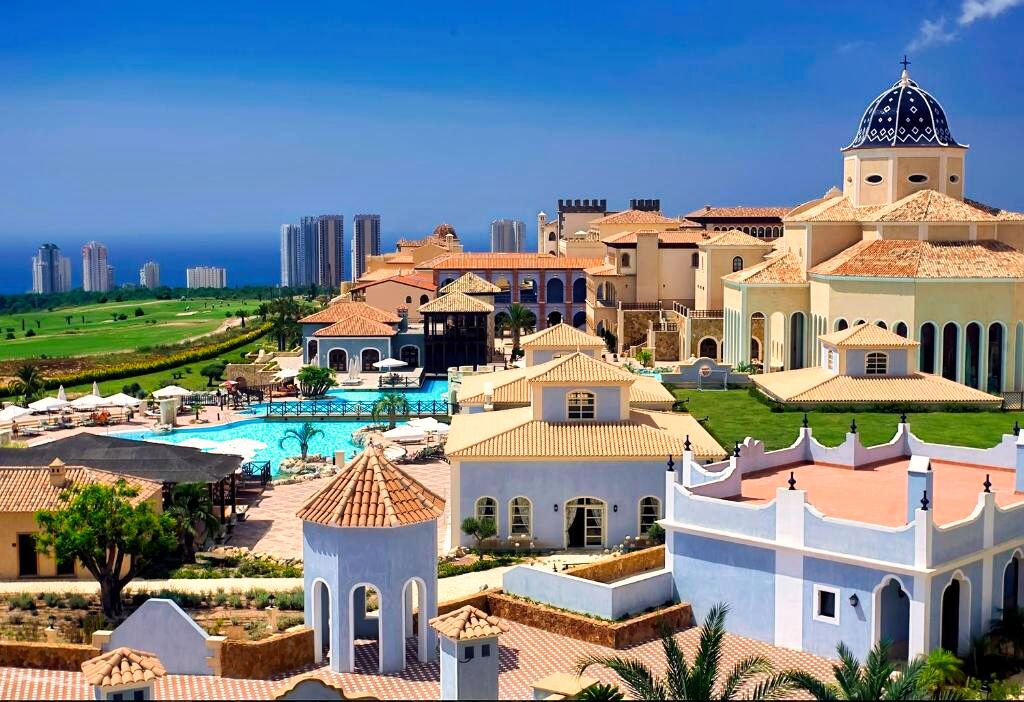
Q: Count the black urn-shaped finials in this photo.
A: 10